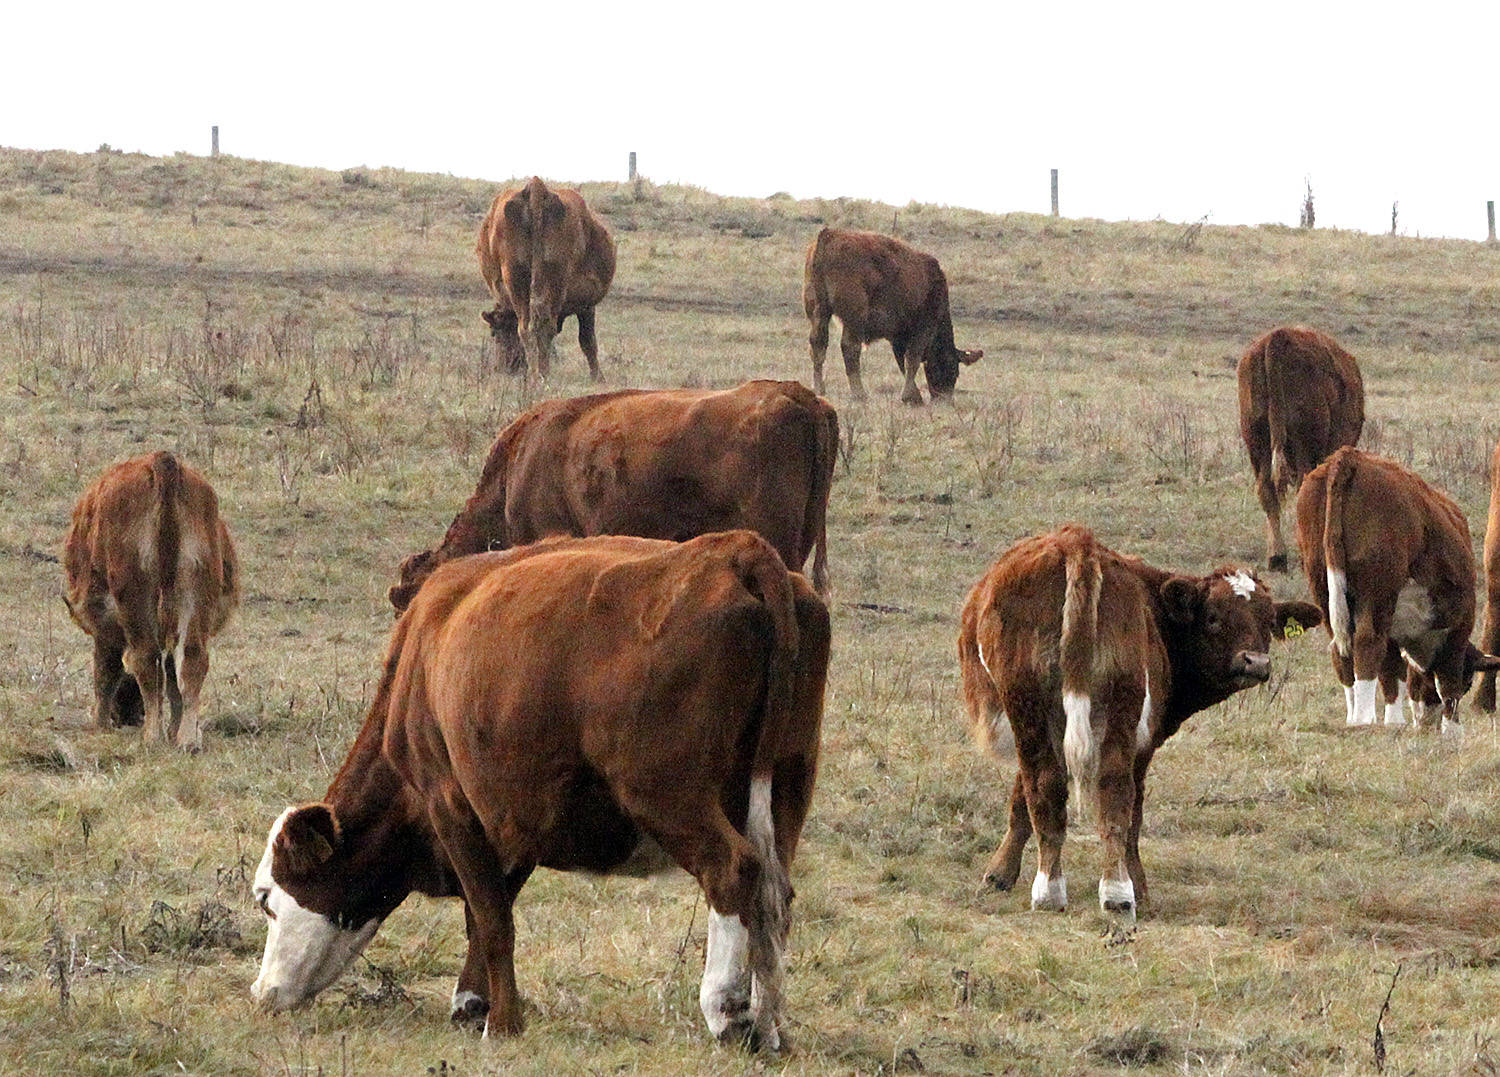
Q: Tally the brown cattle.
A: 9